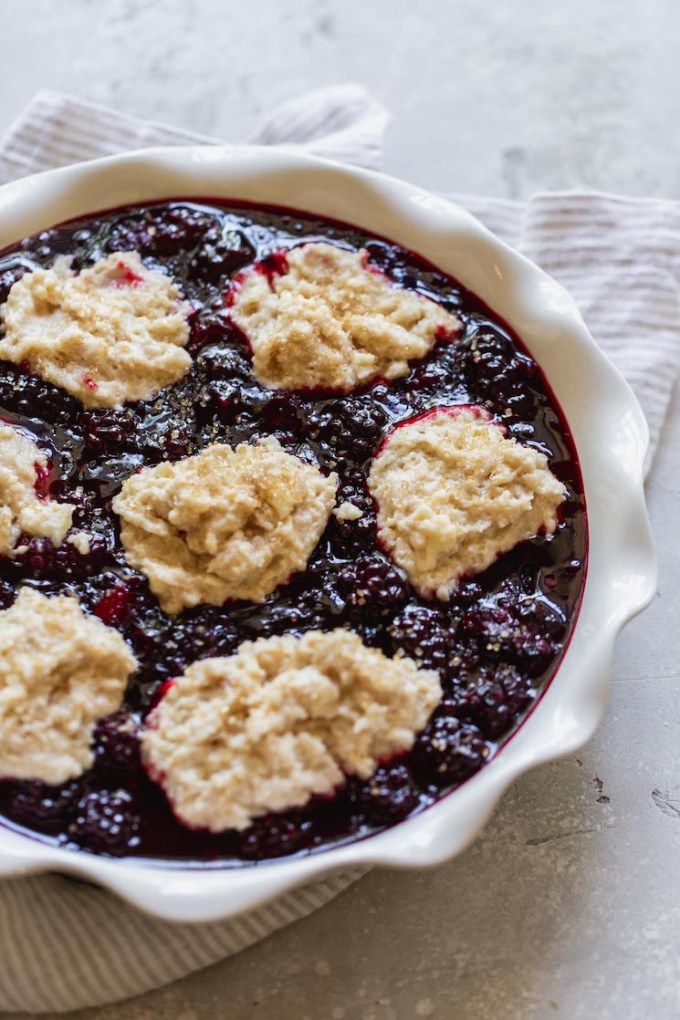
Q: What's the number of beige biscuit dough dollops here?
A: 7